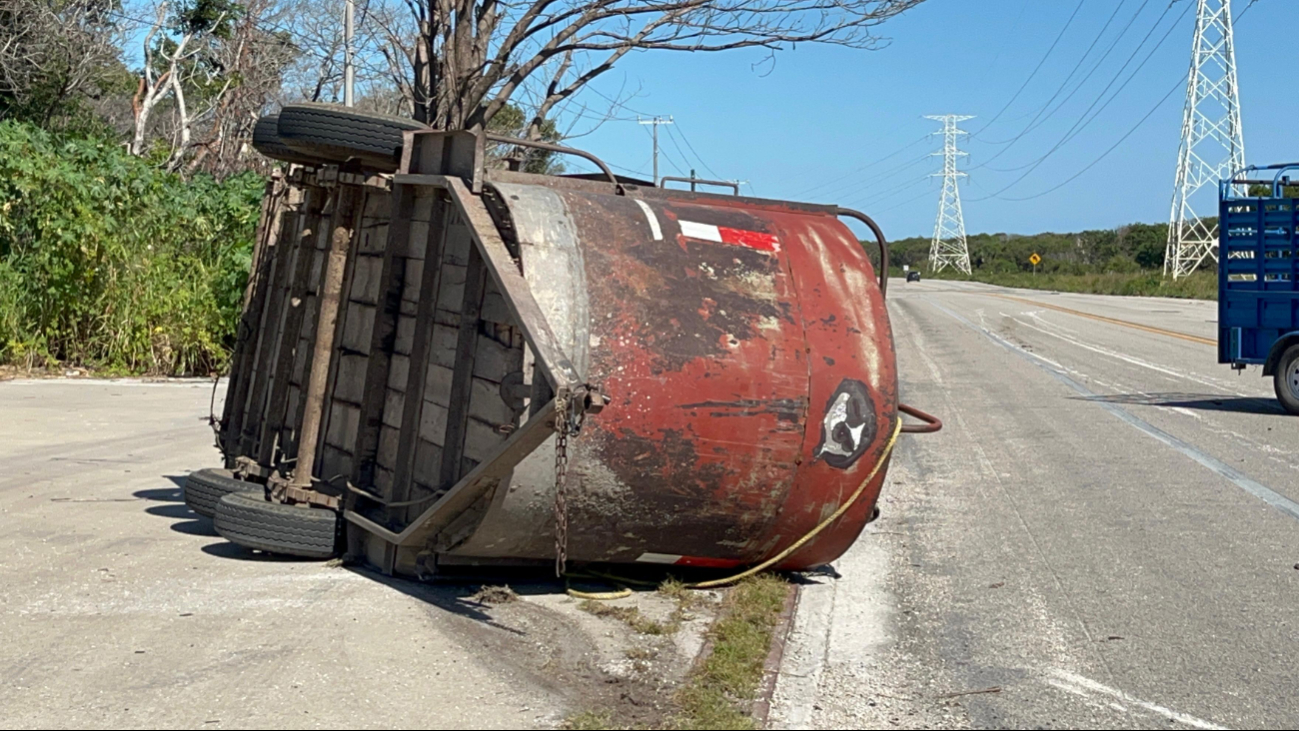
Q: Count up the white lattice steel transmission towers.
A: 2